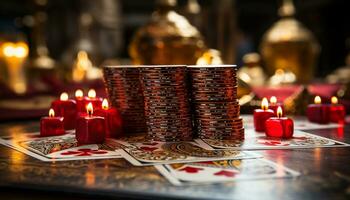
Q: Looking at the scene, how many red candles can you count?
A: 11